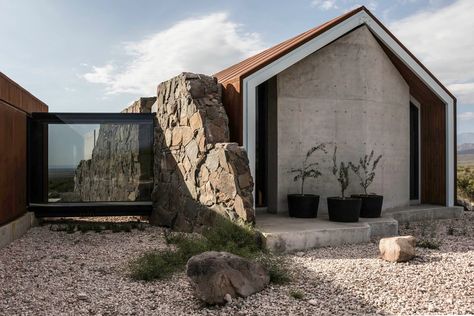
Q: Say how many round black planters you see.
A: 3